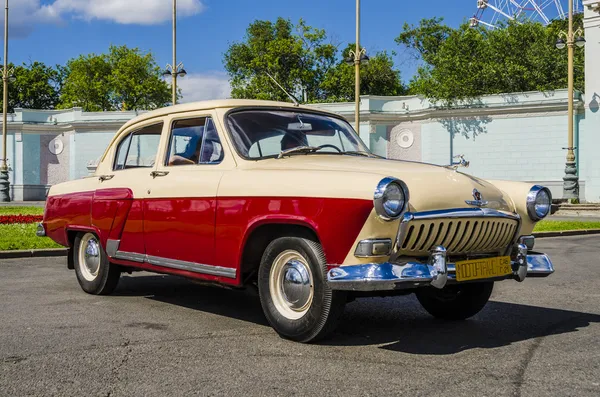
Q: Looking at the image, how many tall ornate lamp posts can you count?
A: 4